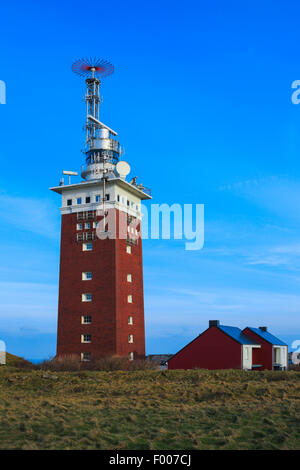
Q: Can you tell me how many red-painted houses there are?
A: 2